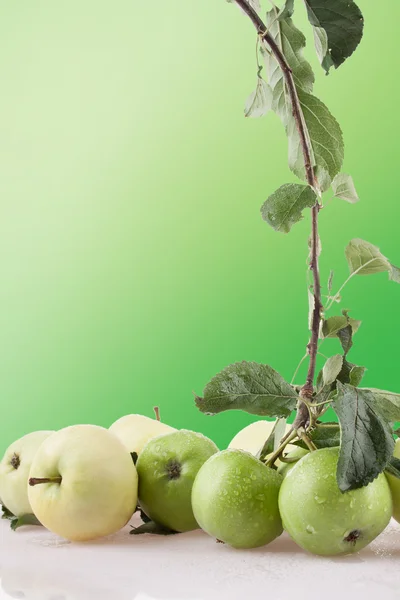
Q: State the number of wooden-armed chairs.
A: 0